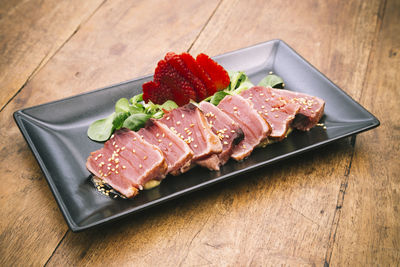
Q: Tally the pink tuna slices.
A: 7